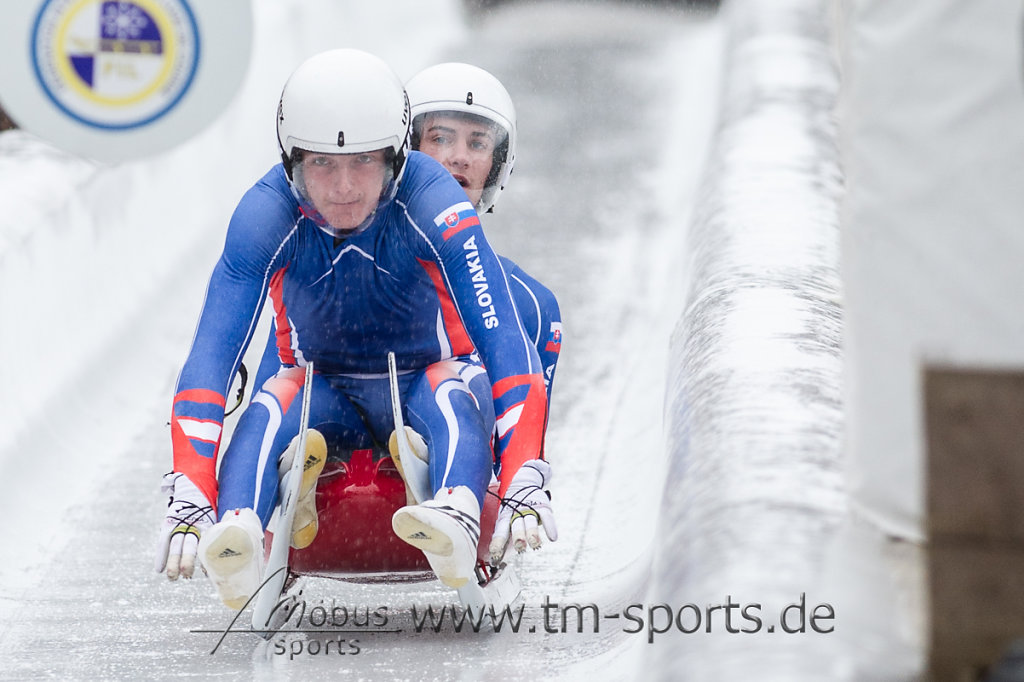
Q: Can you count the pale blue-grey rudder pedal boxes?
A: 0